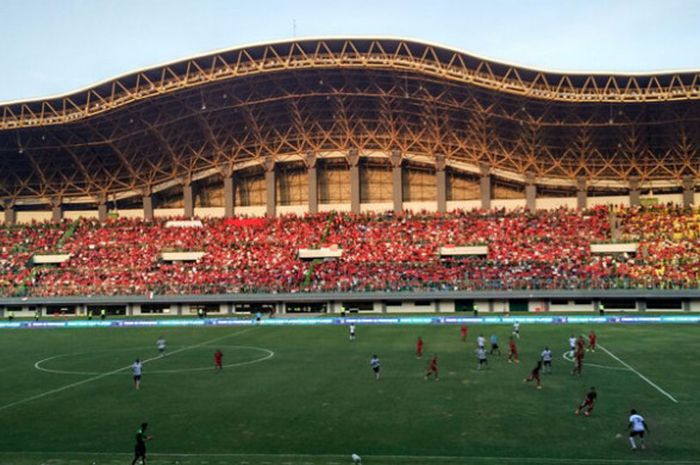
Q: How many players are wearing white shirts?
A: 10